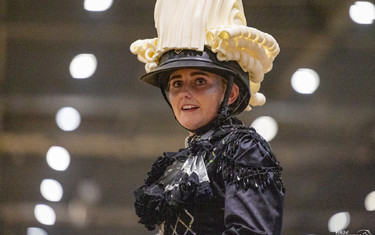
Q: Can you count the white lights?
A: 12